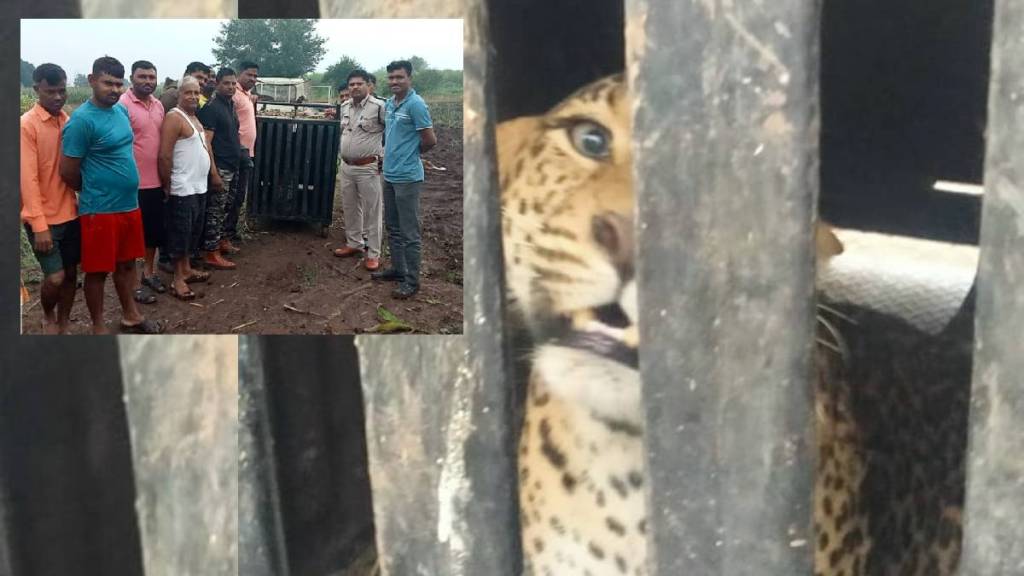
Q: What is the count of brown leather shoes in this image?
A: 4